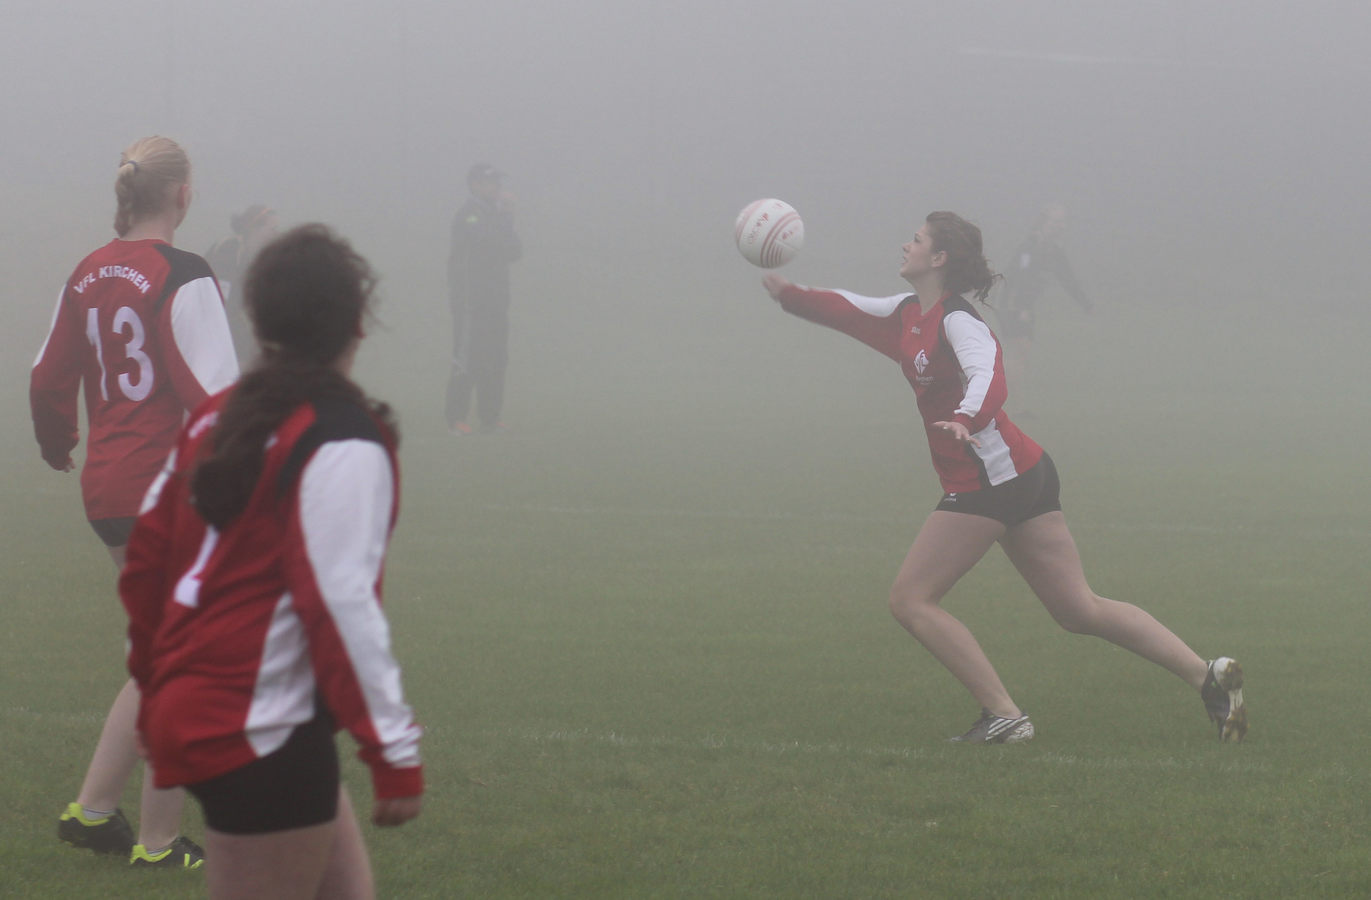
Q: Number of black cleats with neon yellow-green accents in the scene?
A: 2